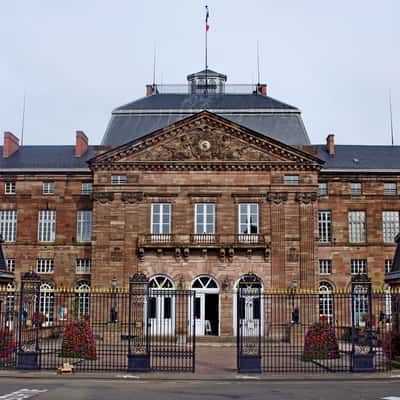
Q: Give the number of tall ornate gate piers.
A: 4